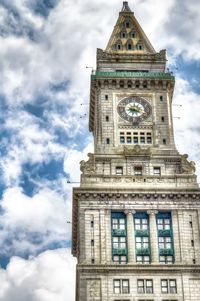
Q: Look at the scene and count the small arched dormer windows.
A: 6